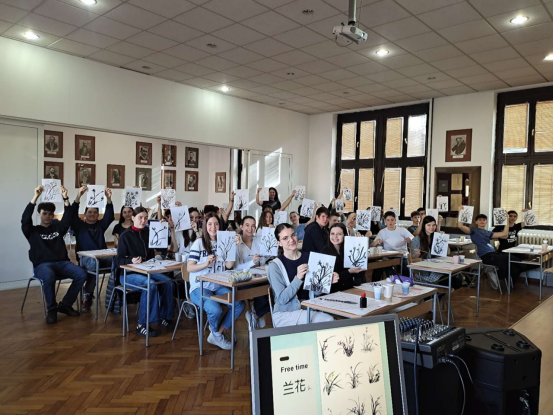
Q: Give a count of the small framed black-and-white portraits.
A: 13